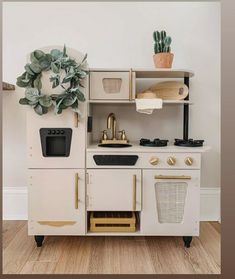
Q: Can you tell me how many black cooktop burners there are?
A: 2